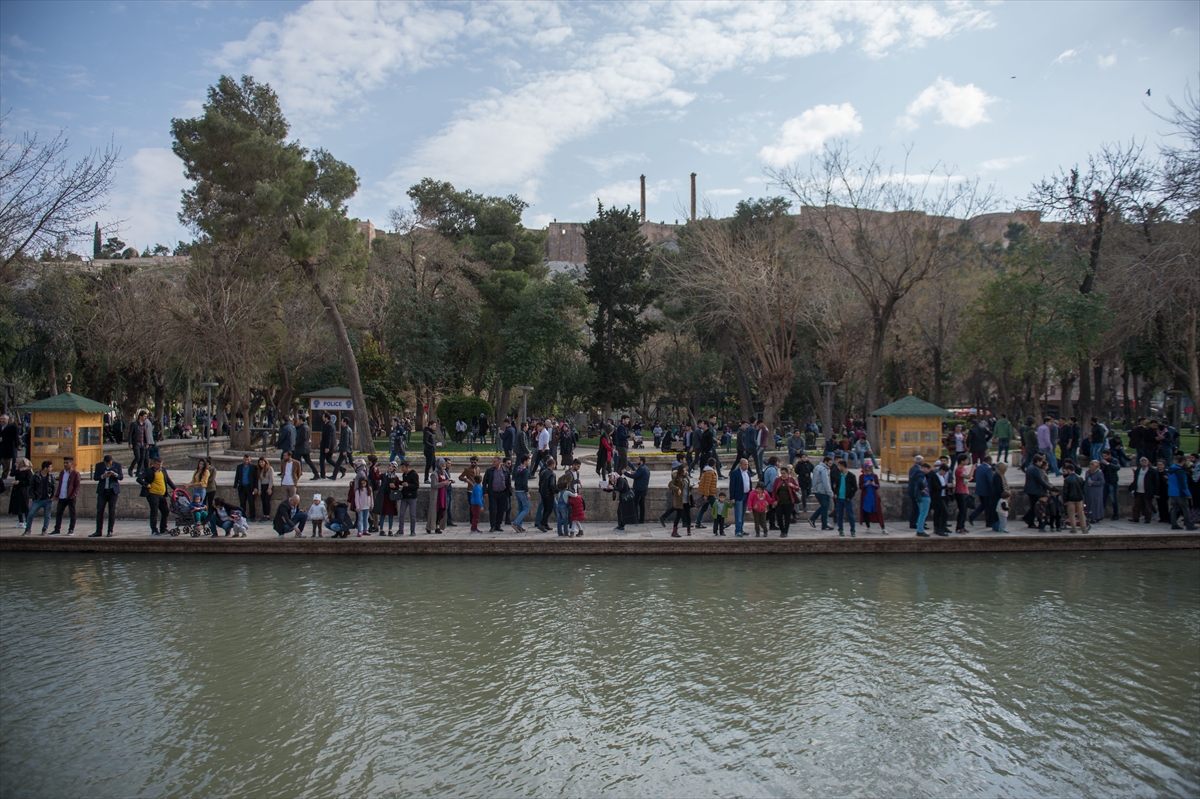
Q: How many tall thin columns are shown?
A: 2